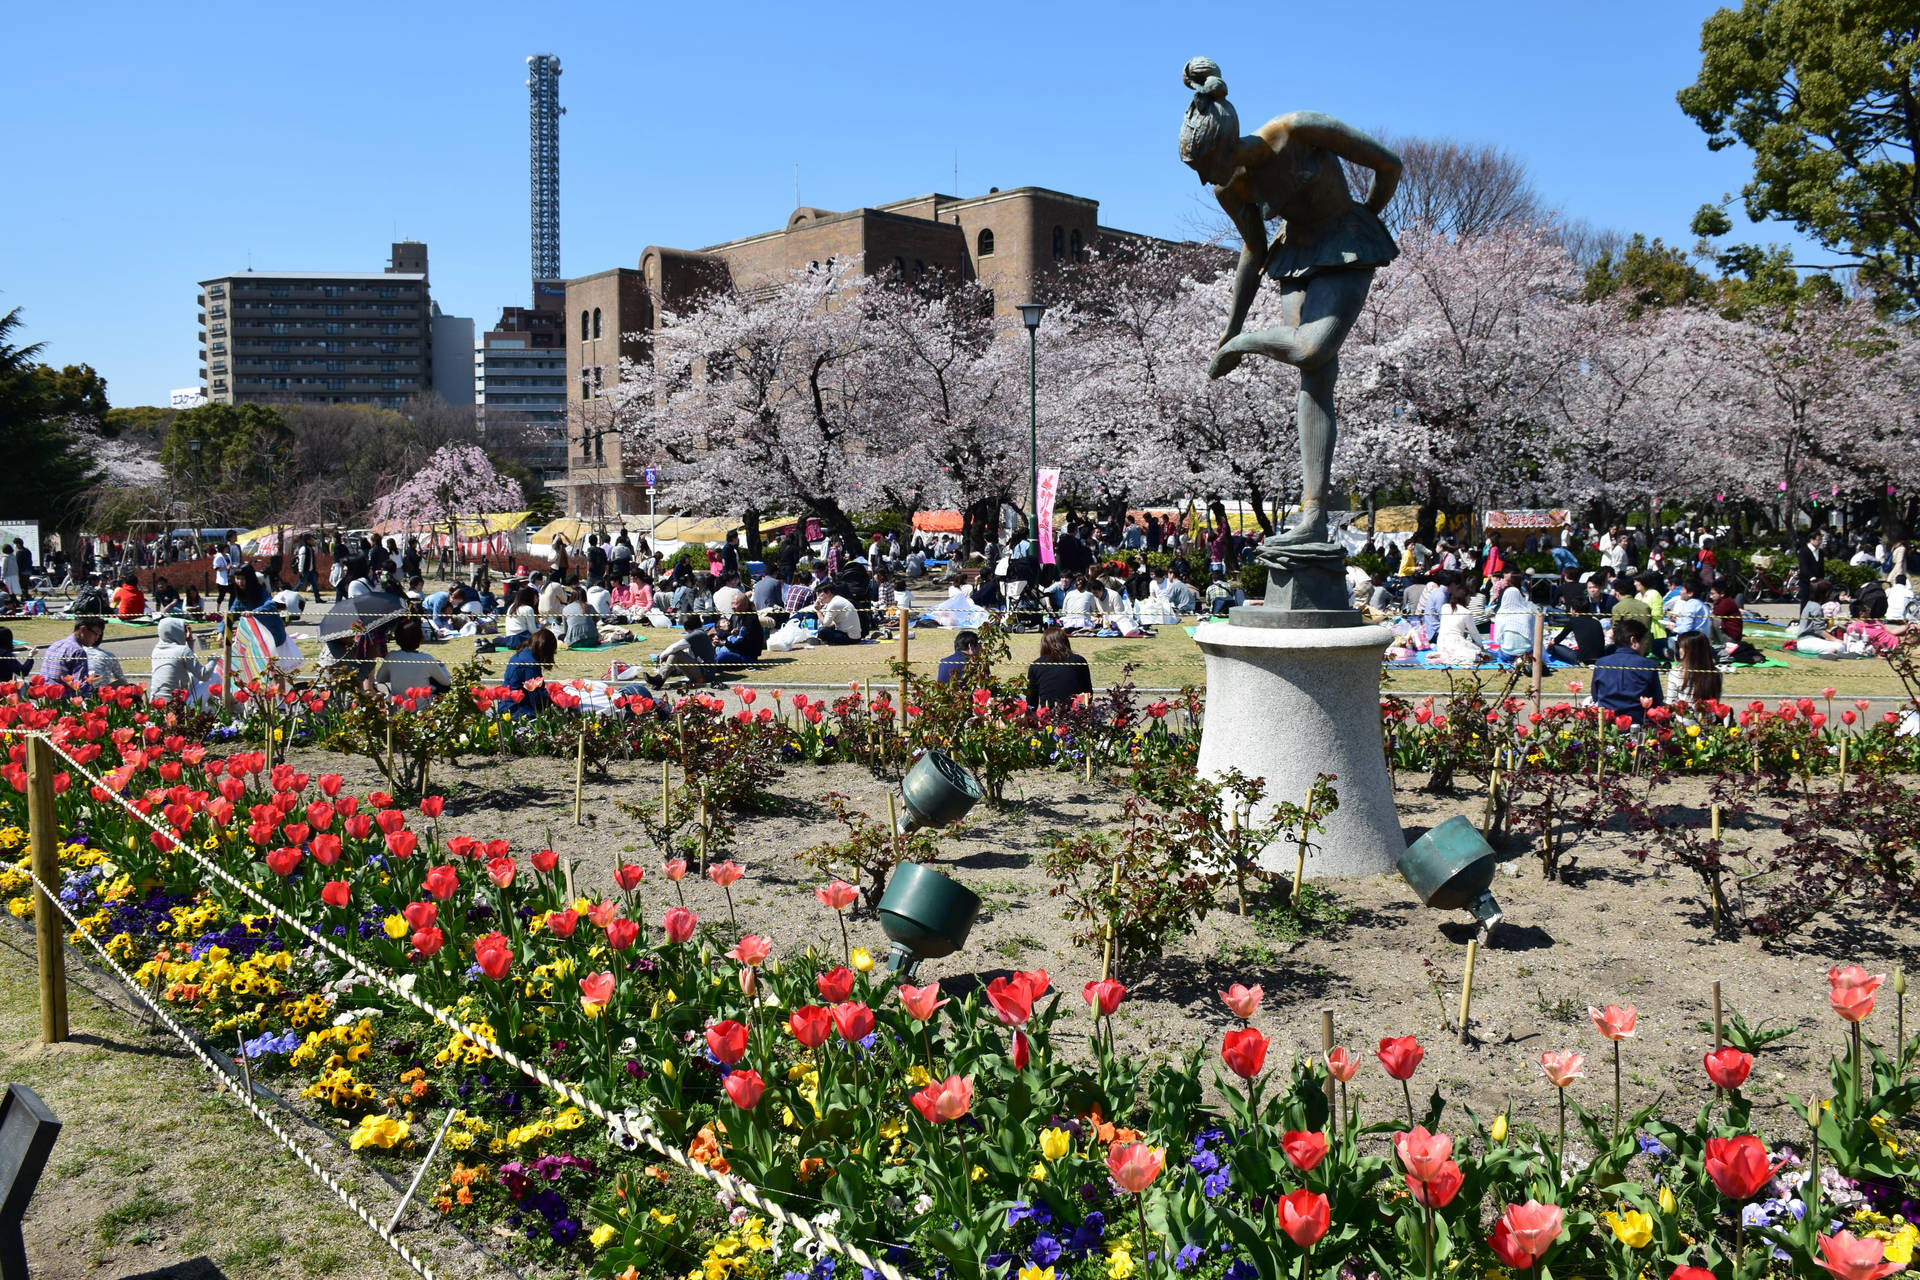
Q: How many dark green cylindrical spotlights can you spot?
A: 3